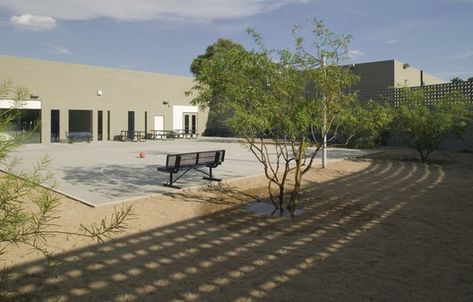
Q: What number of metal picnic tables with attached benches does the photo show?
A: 3